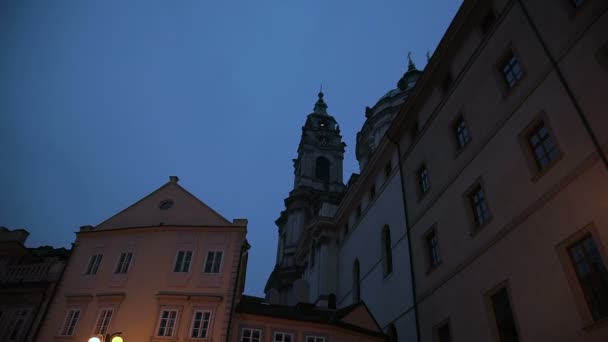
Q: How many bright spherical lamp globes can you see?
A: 2